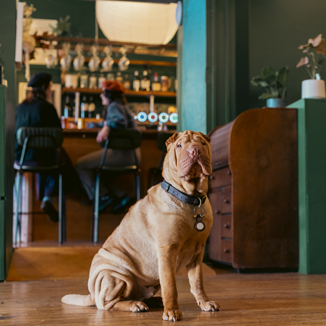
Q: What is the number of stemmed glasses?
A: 6